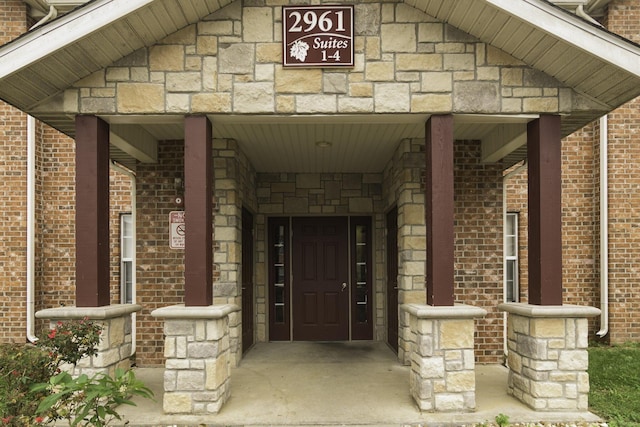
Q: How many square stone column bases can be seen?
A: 4